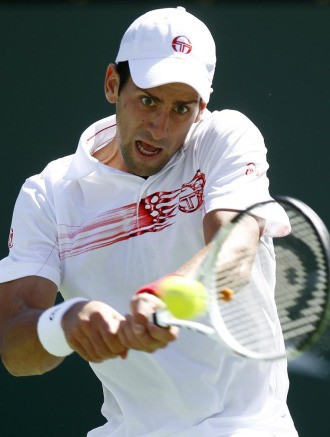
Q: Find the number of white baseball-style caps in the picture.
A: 1